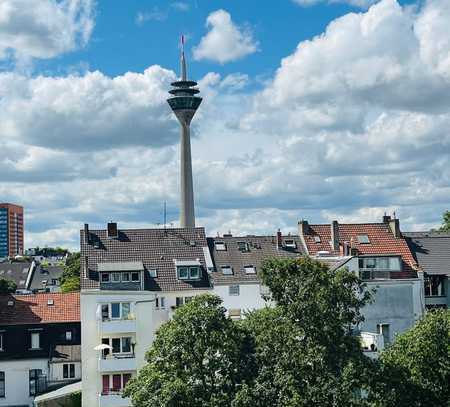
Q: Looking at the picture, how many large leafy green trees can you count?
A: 3